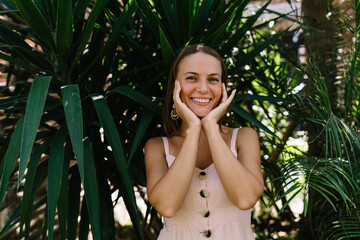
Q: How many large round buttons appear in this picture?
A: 4